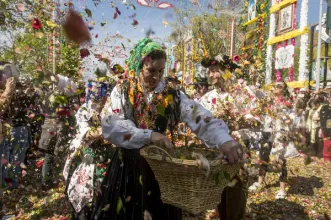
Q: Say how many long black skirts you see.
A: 1